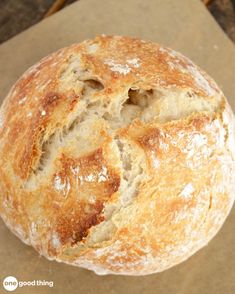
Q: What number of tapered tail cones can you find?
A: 0